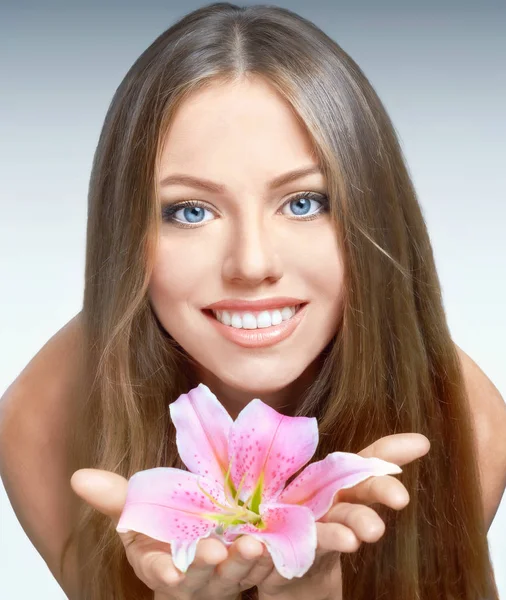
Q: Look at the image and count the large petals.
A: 5